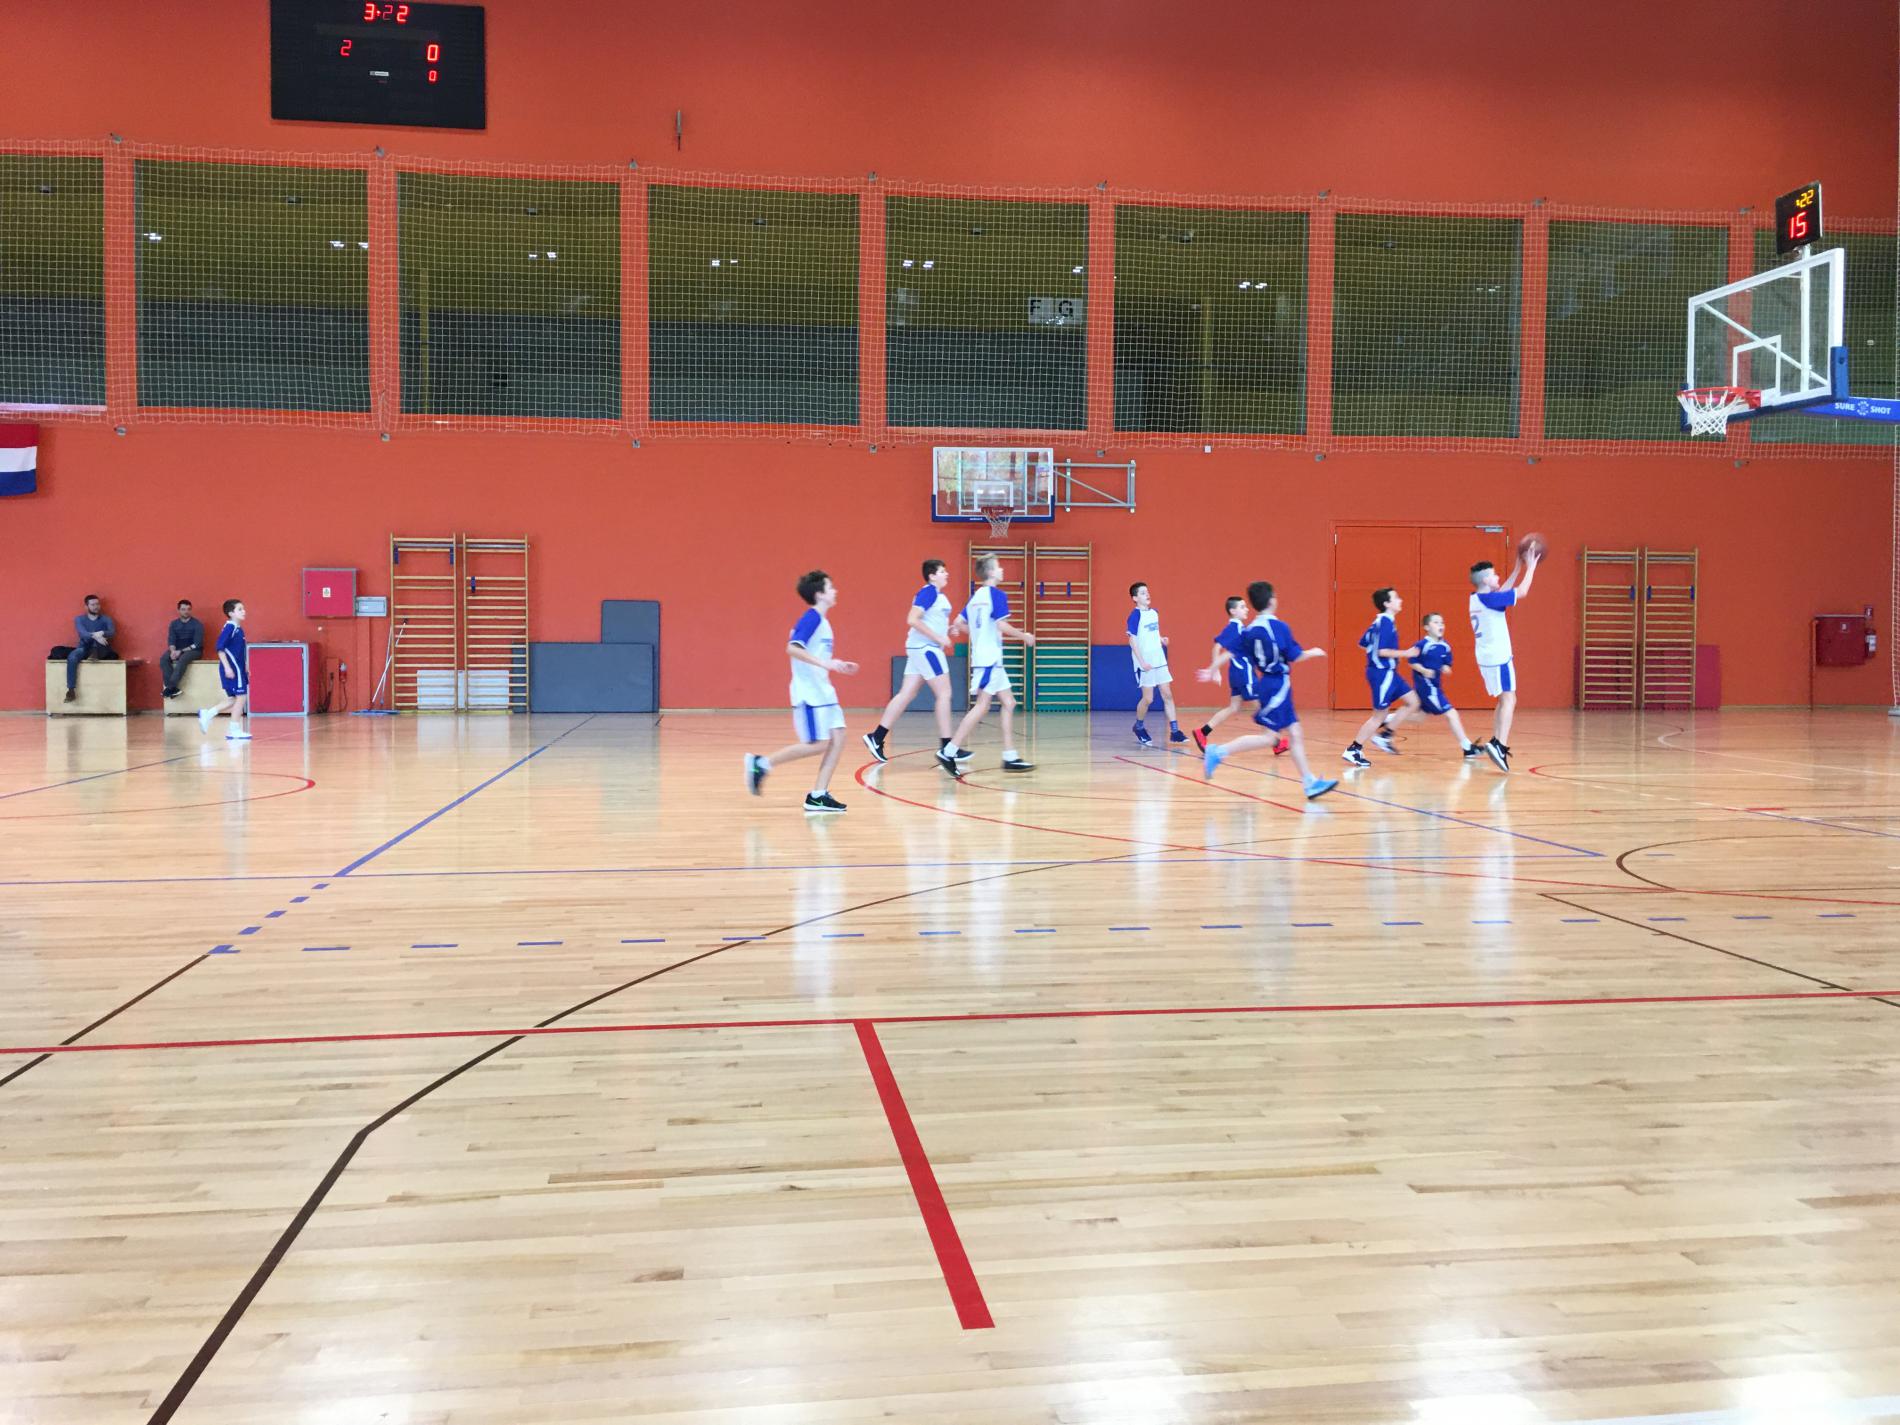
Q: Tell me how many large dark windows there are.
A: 9